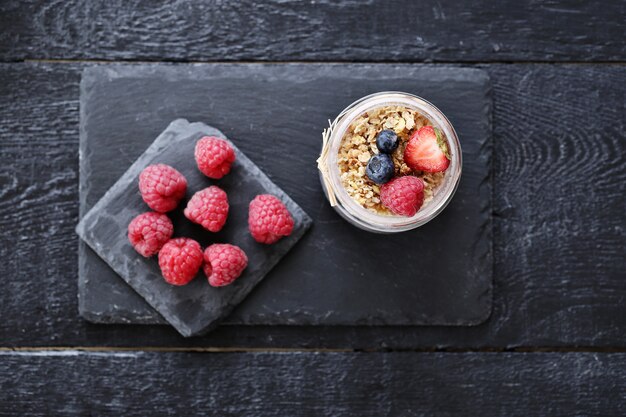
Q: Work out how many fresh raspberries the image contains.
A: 8